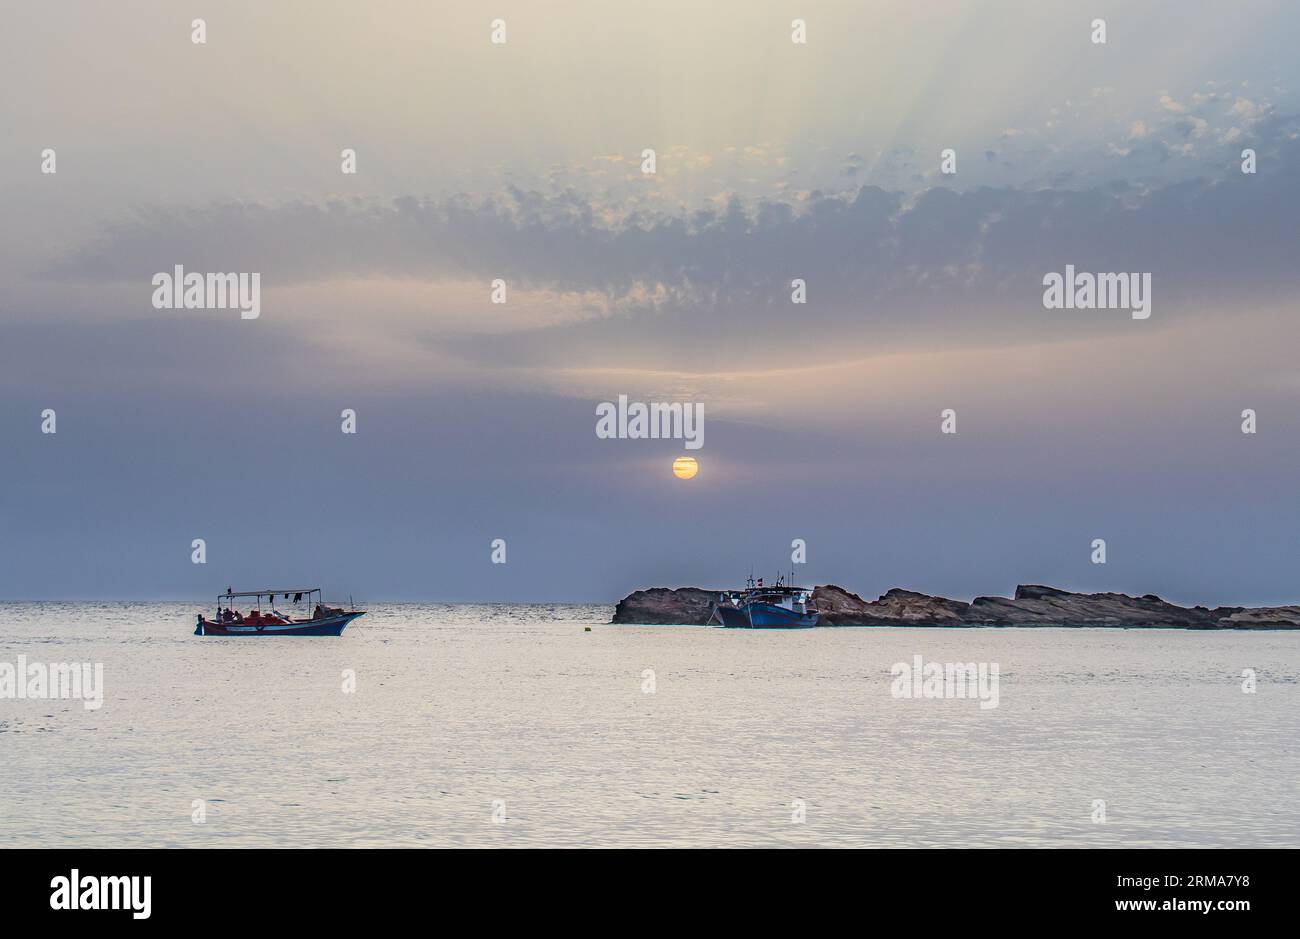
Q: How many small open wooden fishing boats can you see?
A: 1